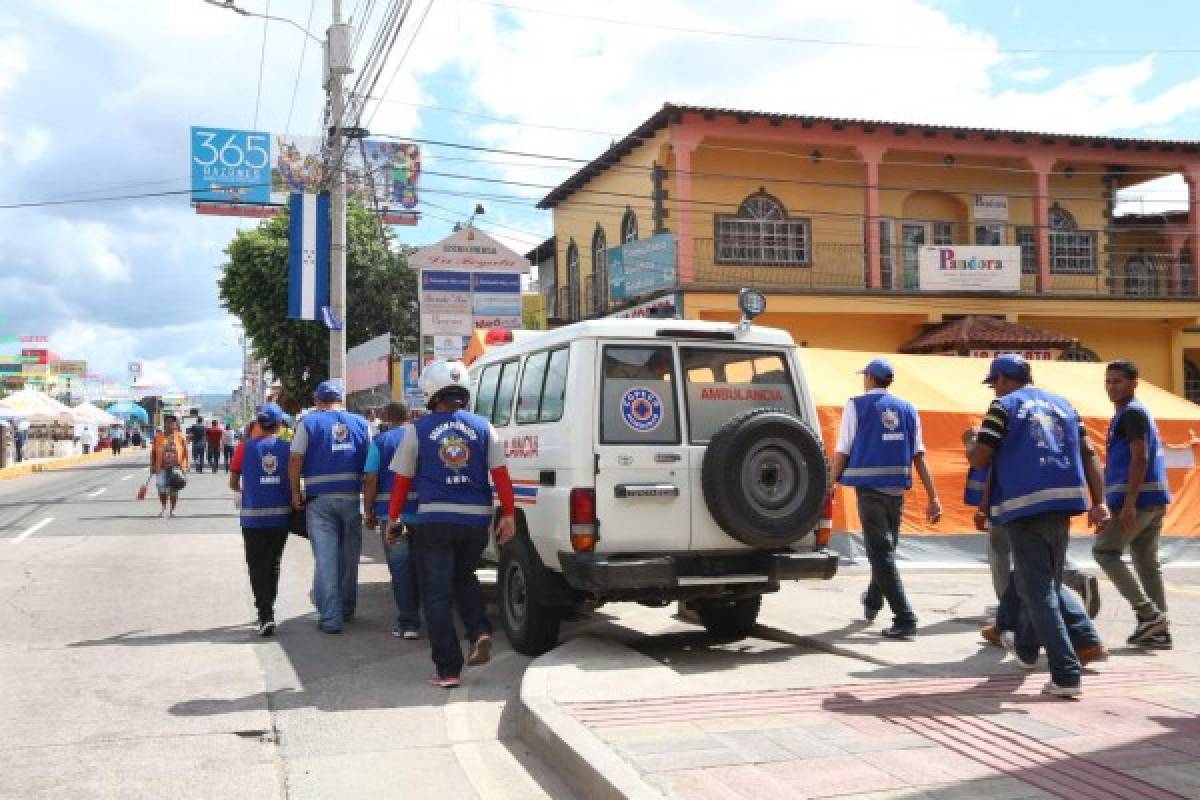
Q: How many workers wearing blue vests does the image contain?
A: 8